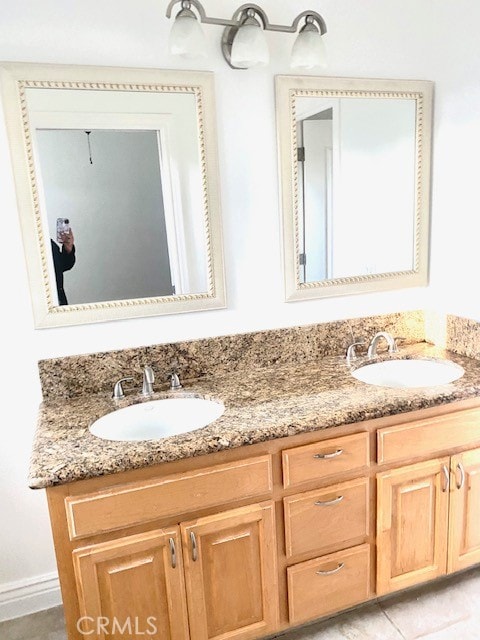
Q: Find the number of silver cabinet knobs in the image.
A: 7